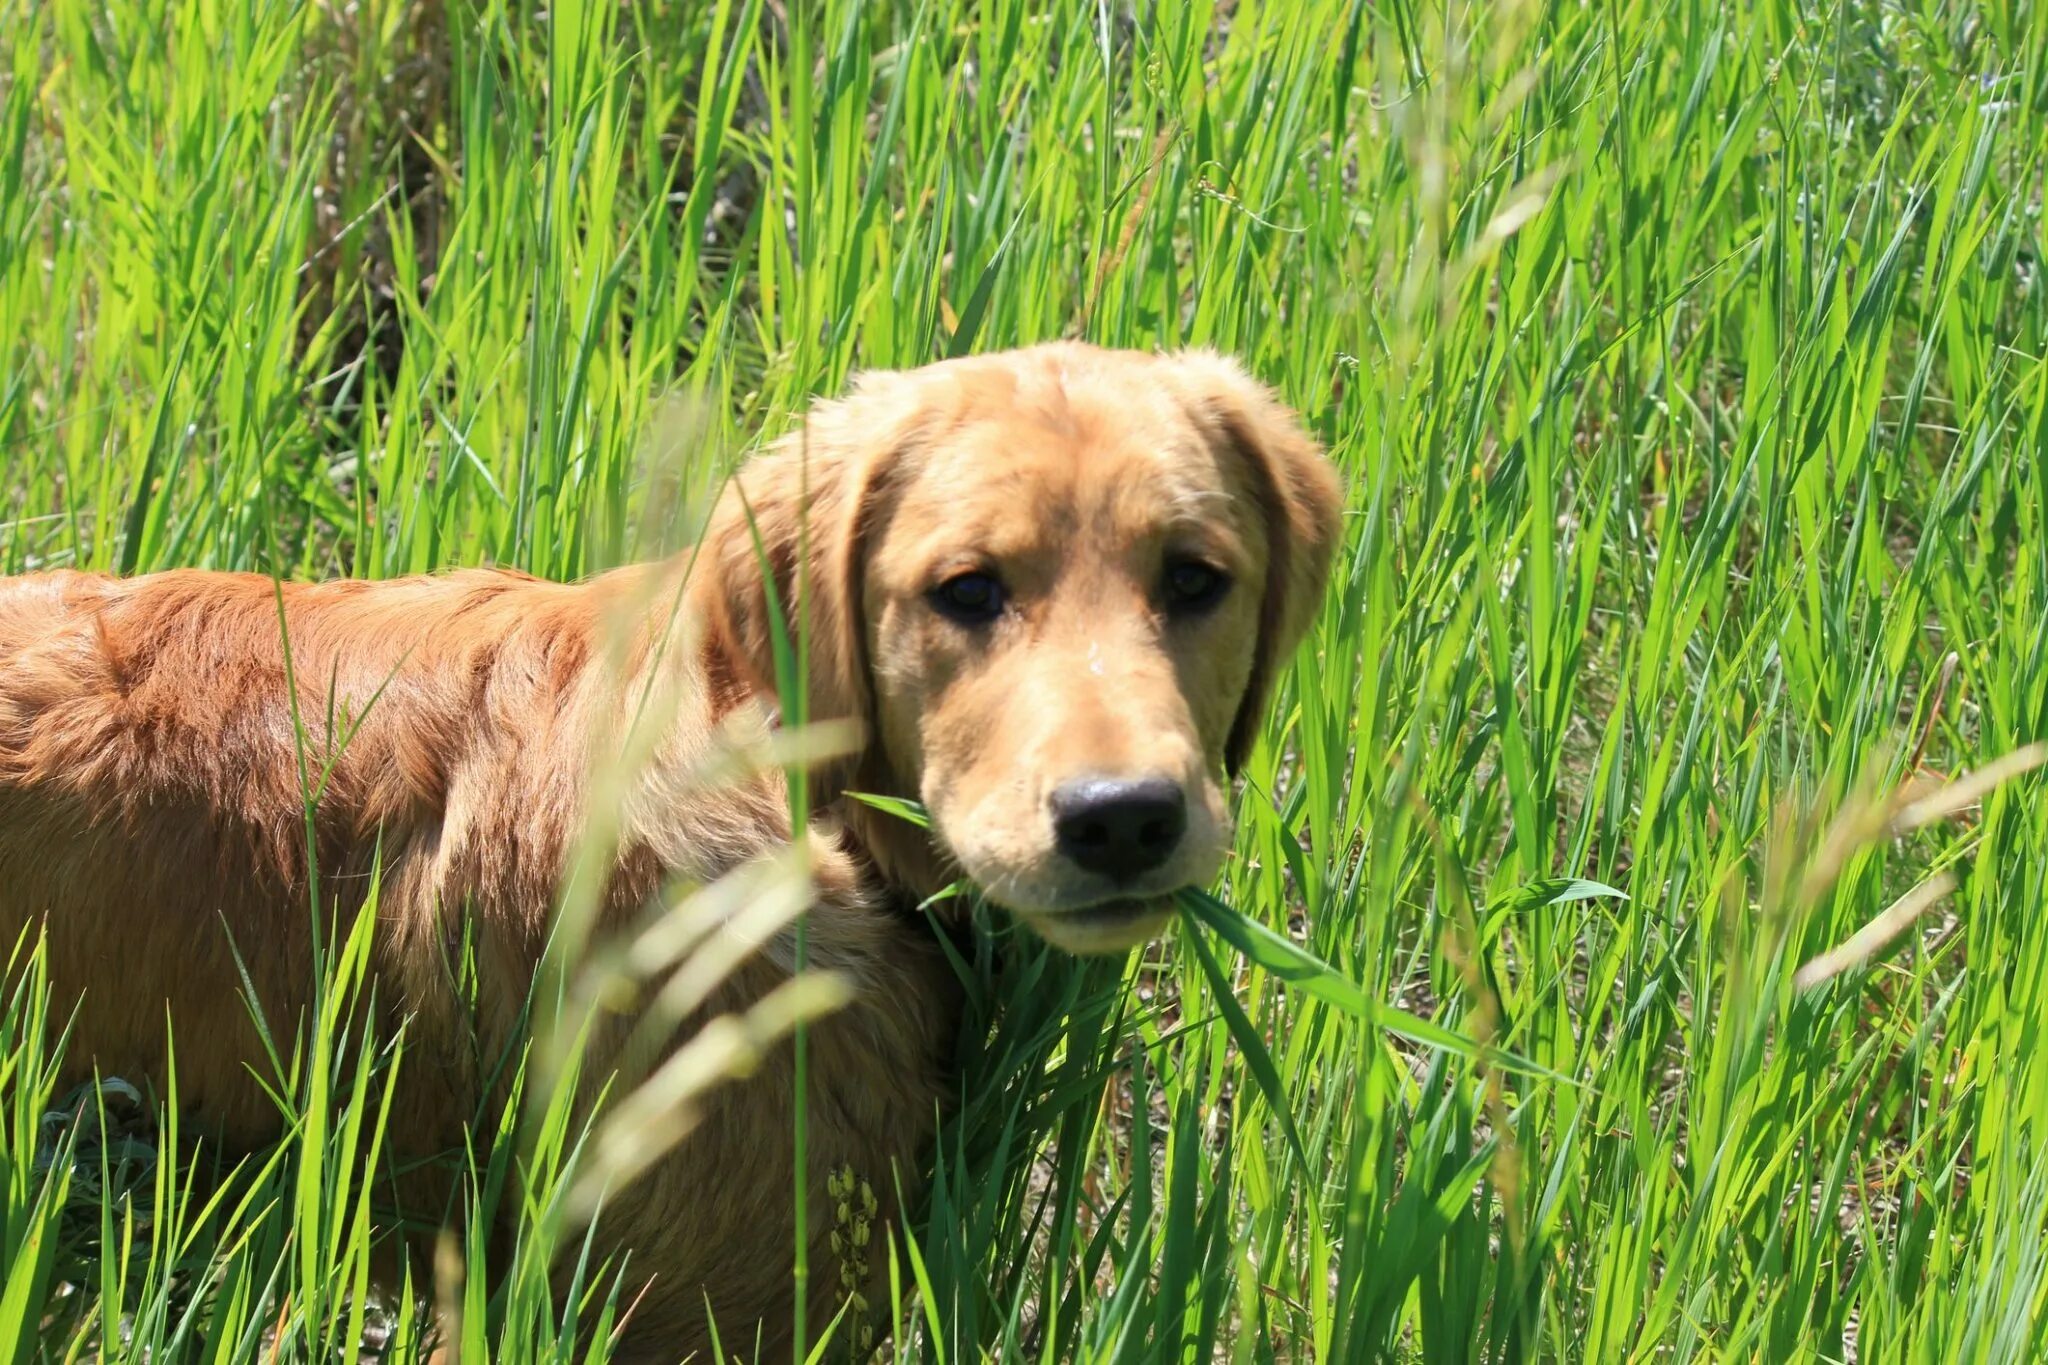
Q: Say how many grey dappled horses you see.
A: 0